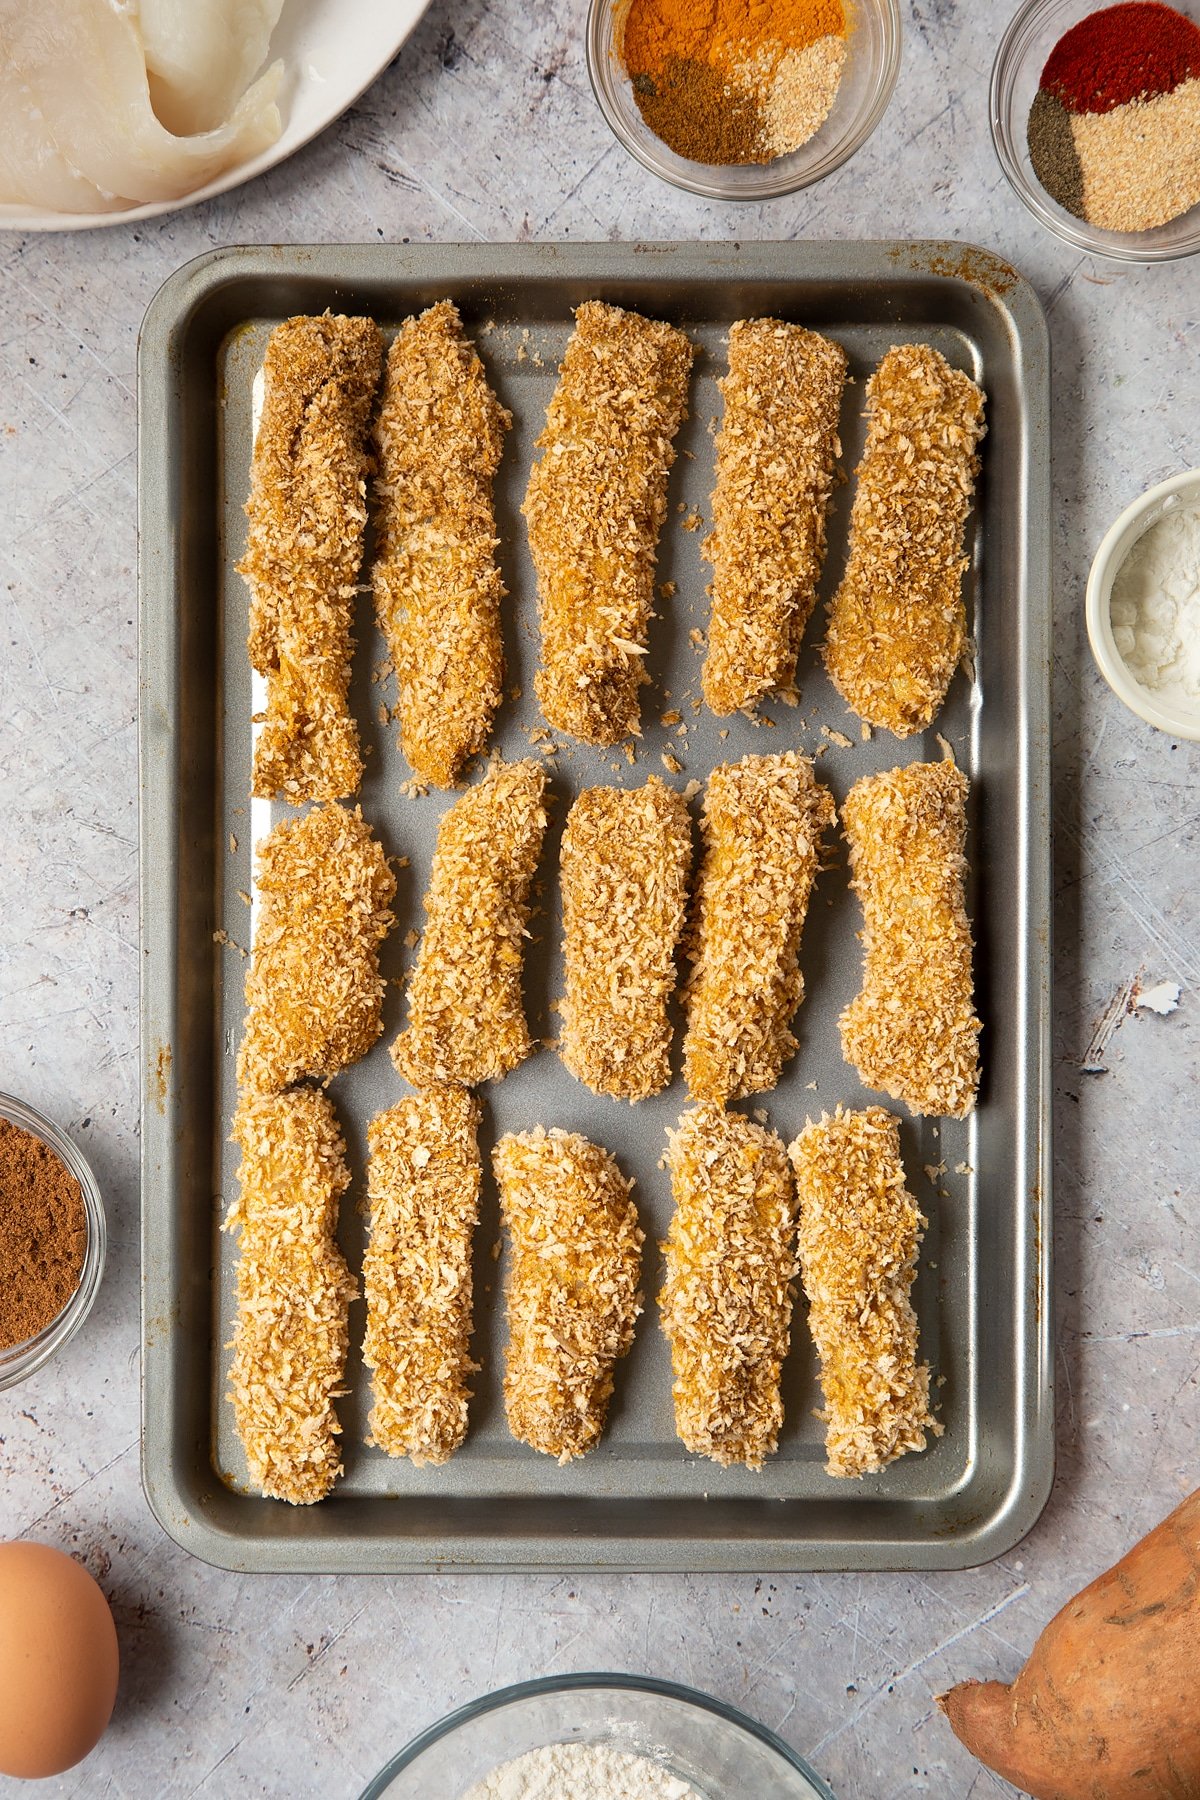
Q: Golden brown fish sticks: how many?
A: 15